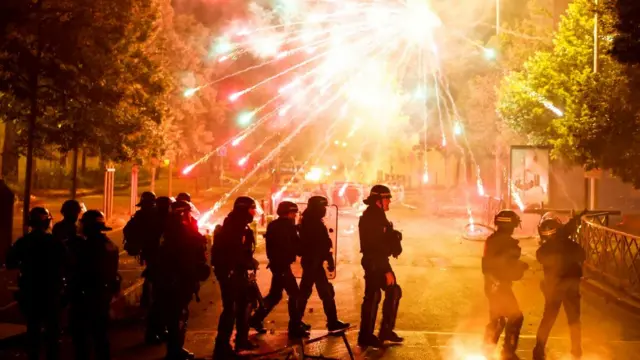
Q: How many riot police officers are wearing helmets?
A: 13